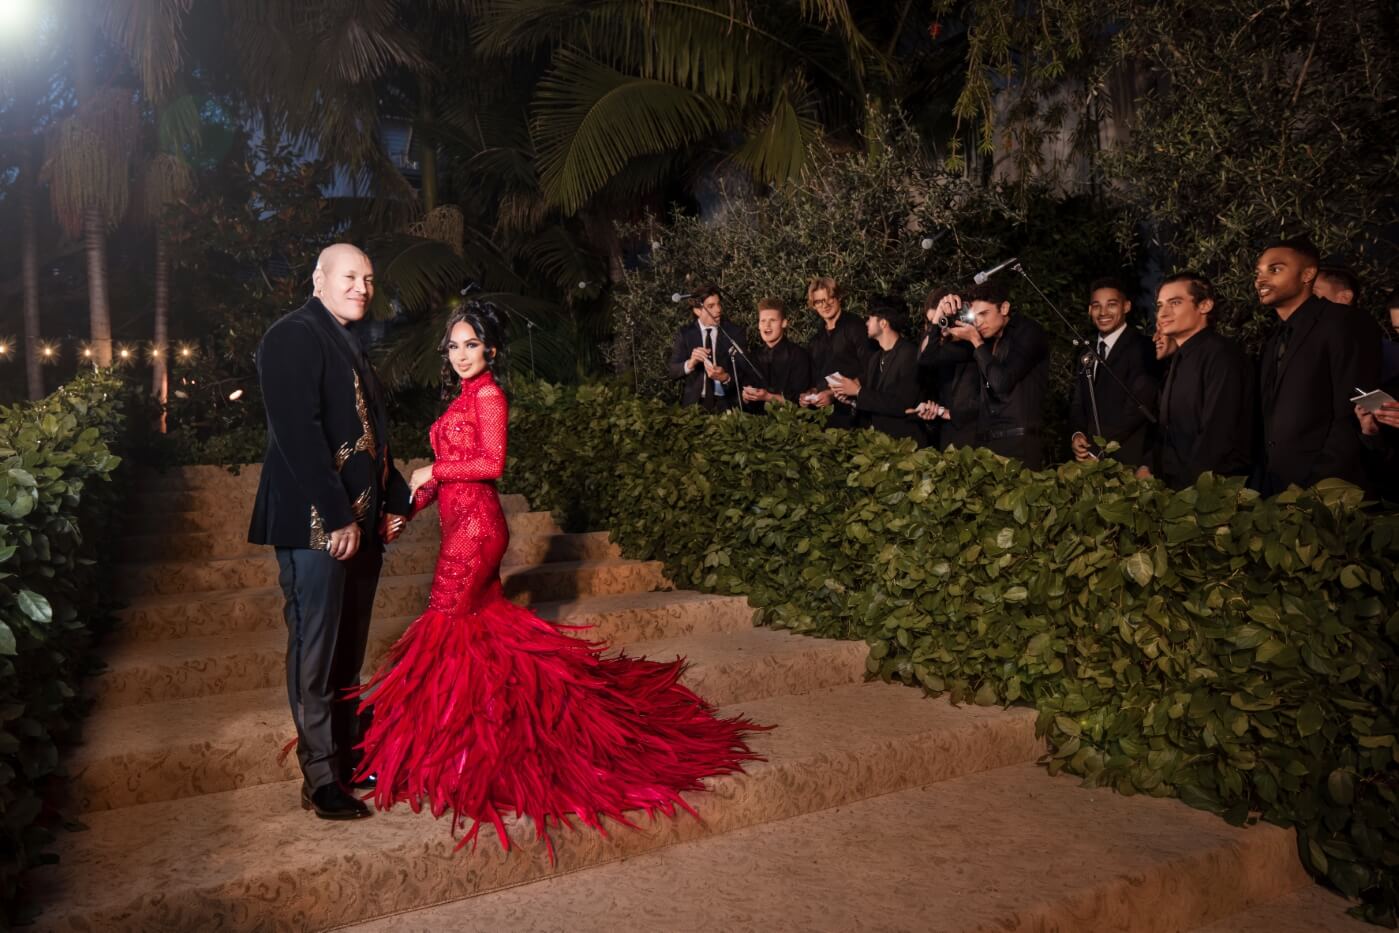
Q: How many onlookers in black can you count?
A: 12